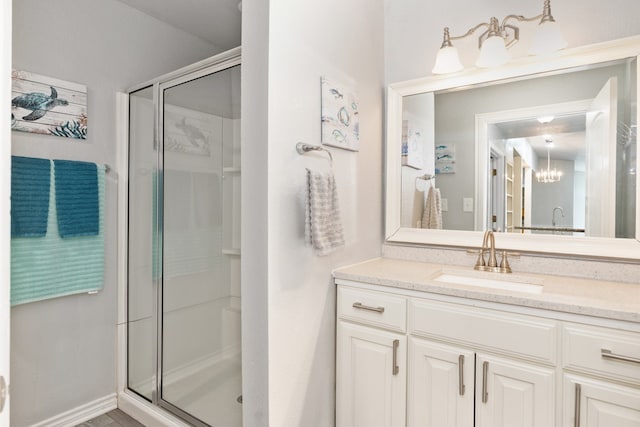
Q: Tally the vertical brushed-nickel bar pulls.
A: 4